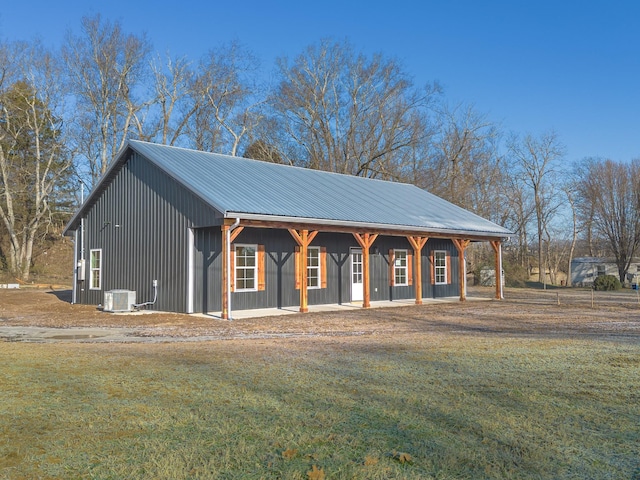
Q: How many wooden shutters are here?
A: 8